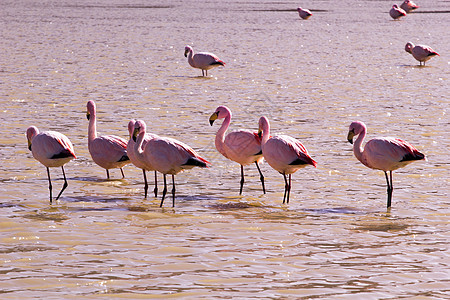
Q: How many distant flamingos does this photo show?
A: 5